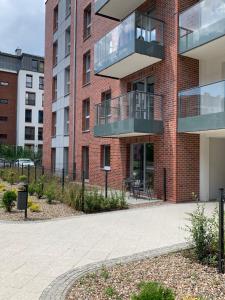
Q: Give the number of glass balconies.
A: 5